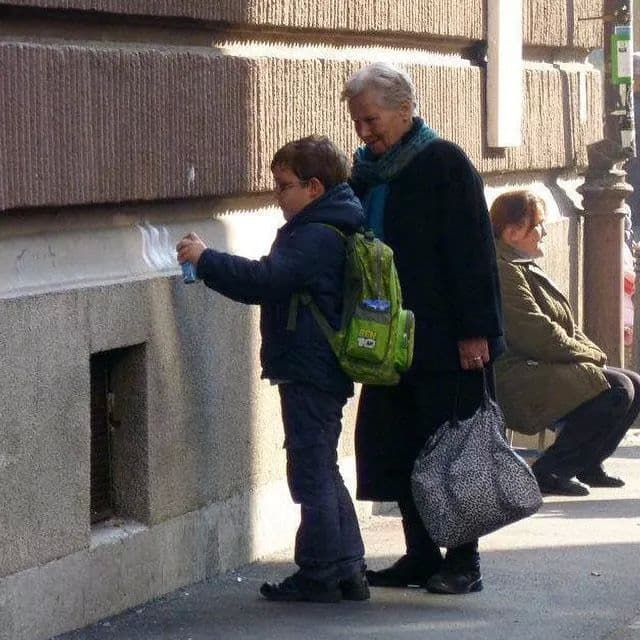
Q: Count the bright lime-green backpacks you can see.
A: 1